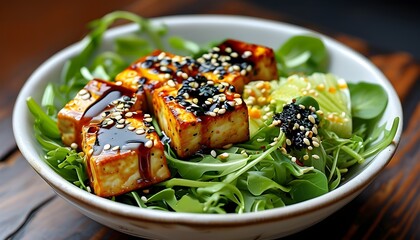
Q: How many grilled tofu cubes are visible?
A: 5